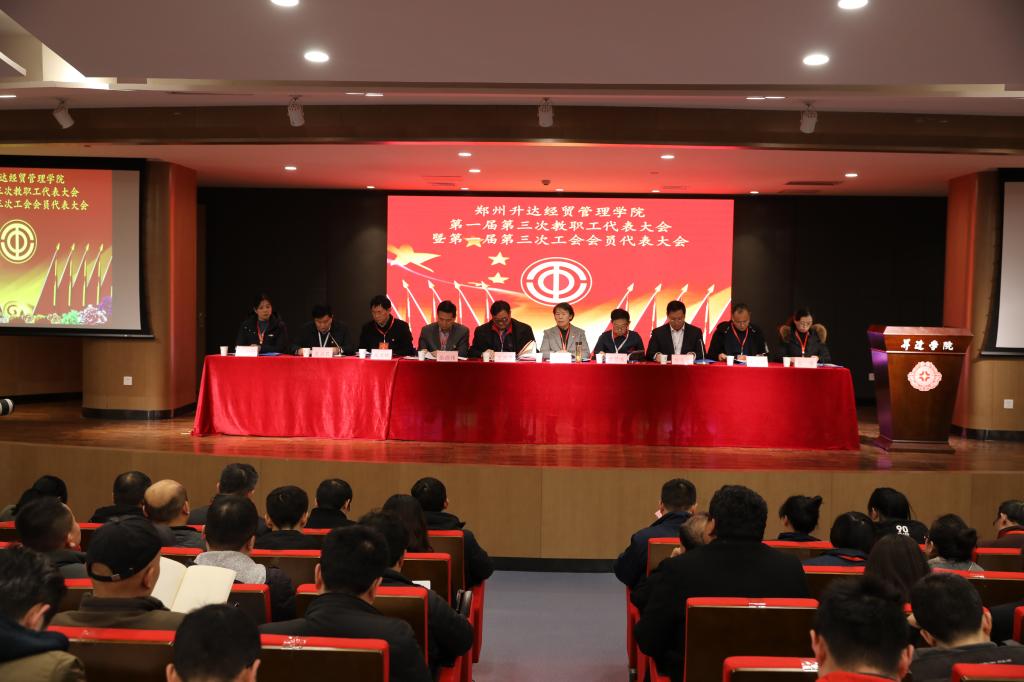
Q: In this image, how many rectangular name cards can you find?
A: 10